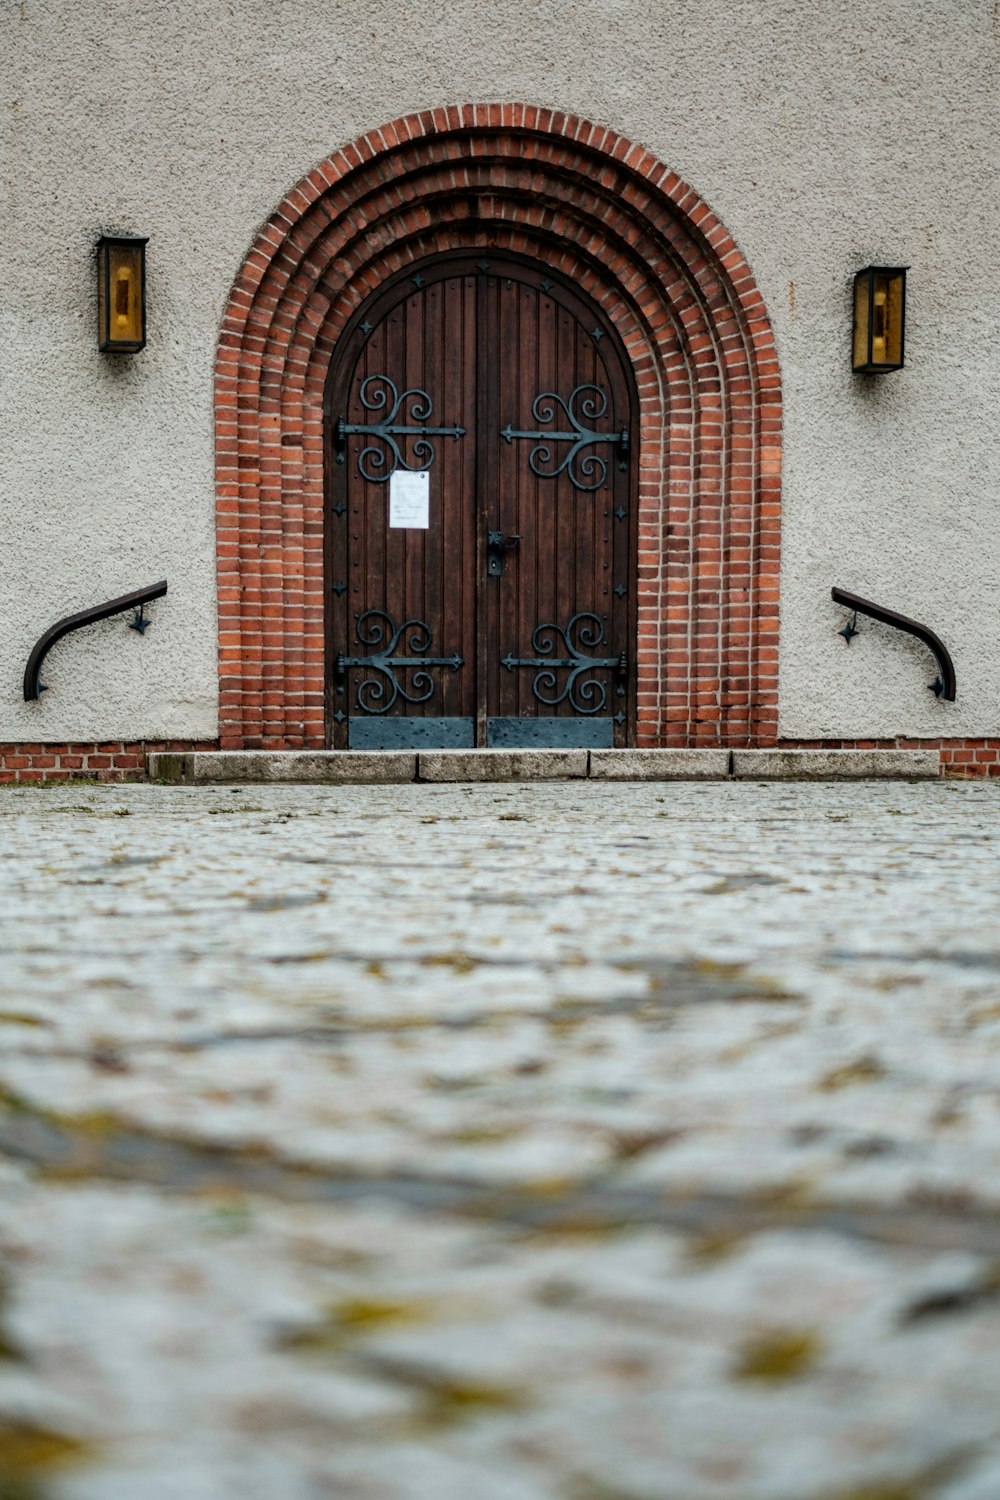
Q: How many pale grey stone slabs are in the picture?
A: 4